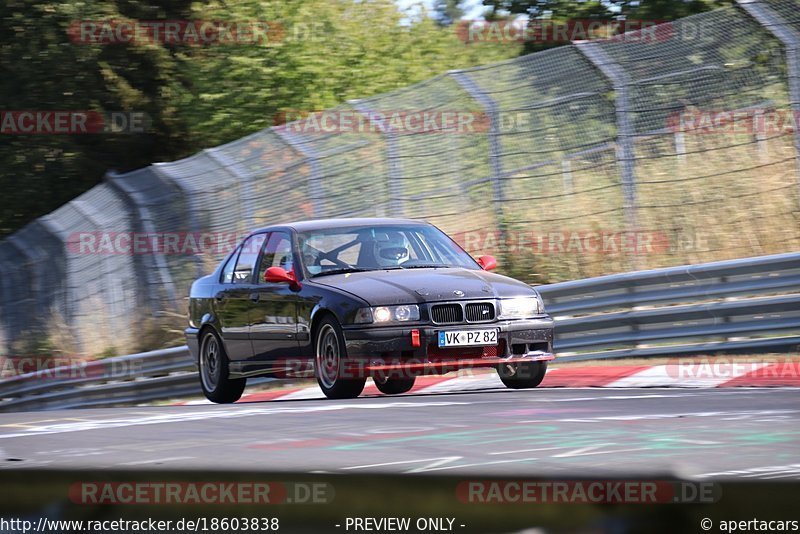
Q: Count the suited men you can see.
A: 0